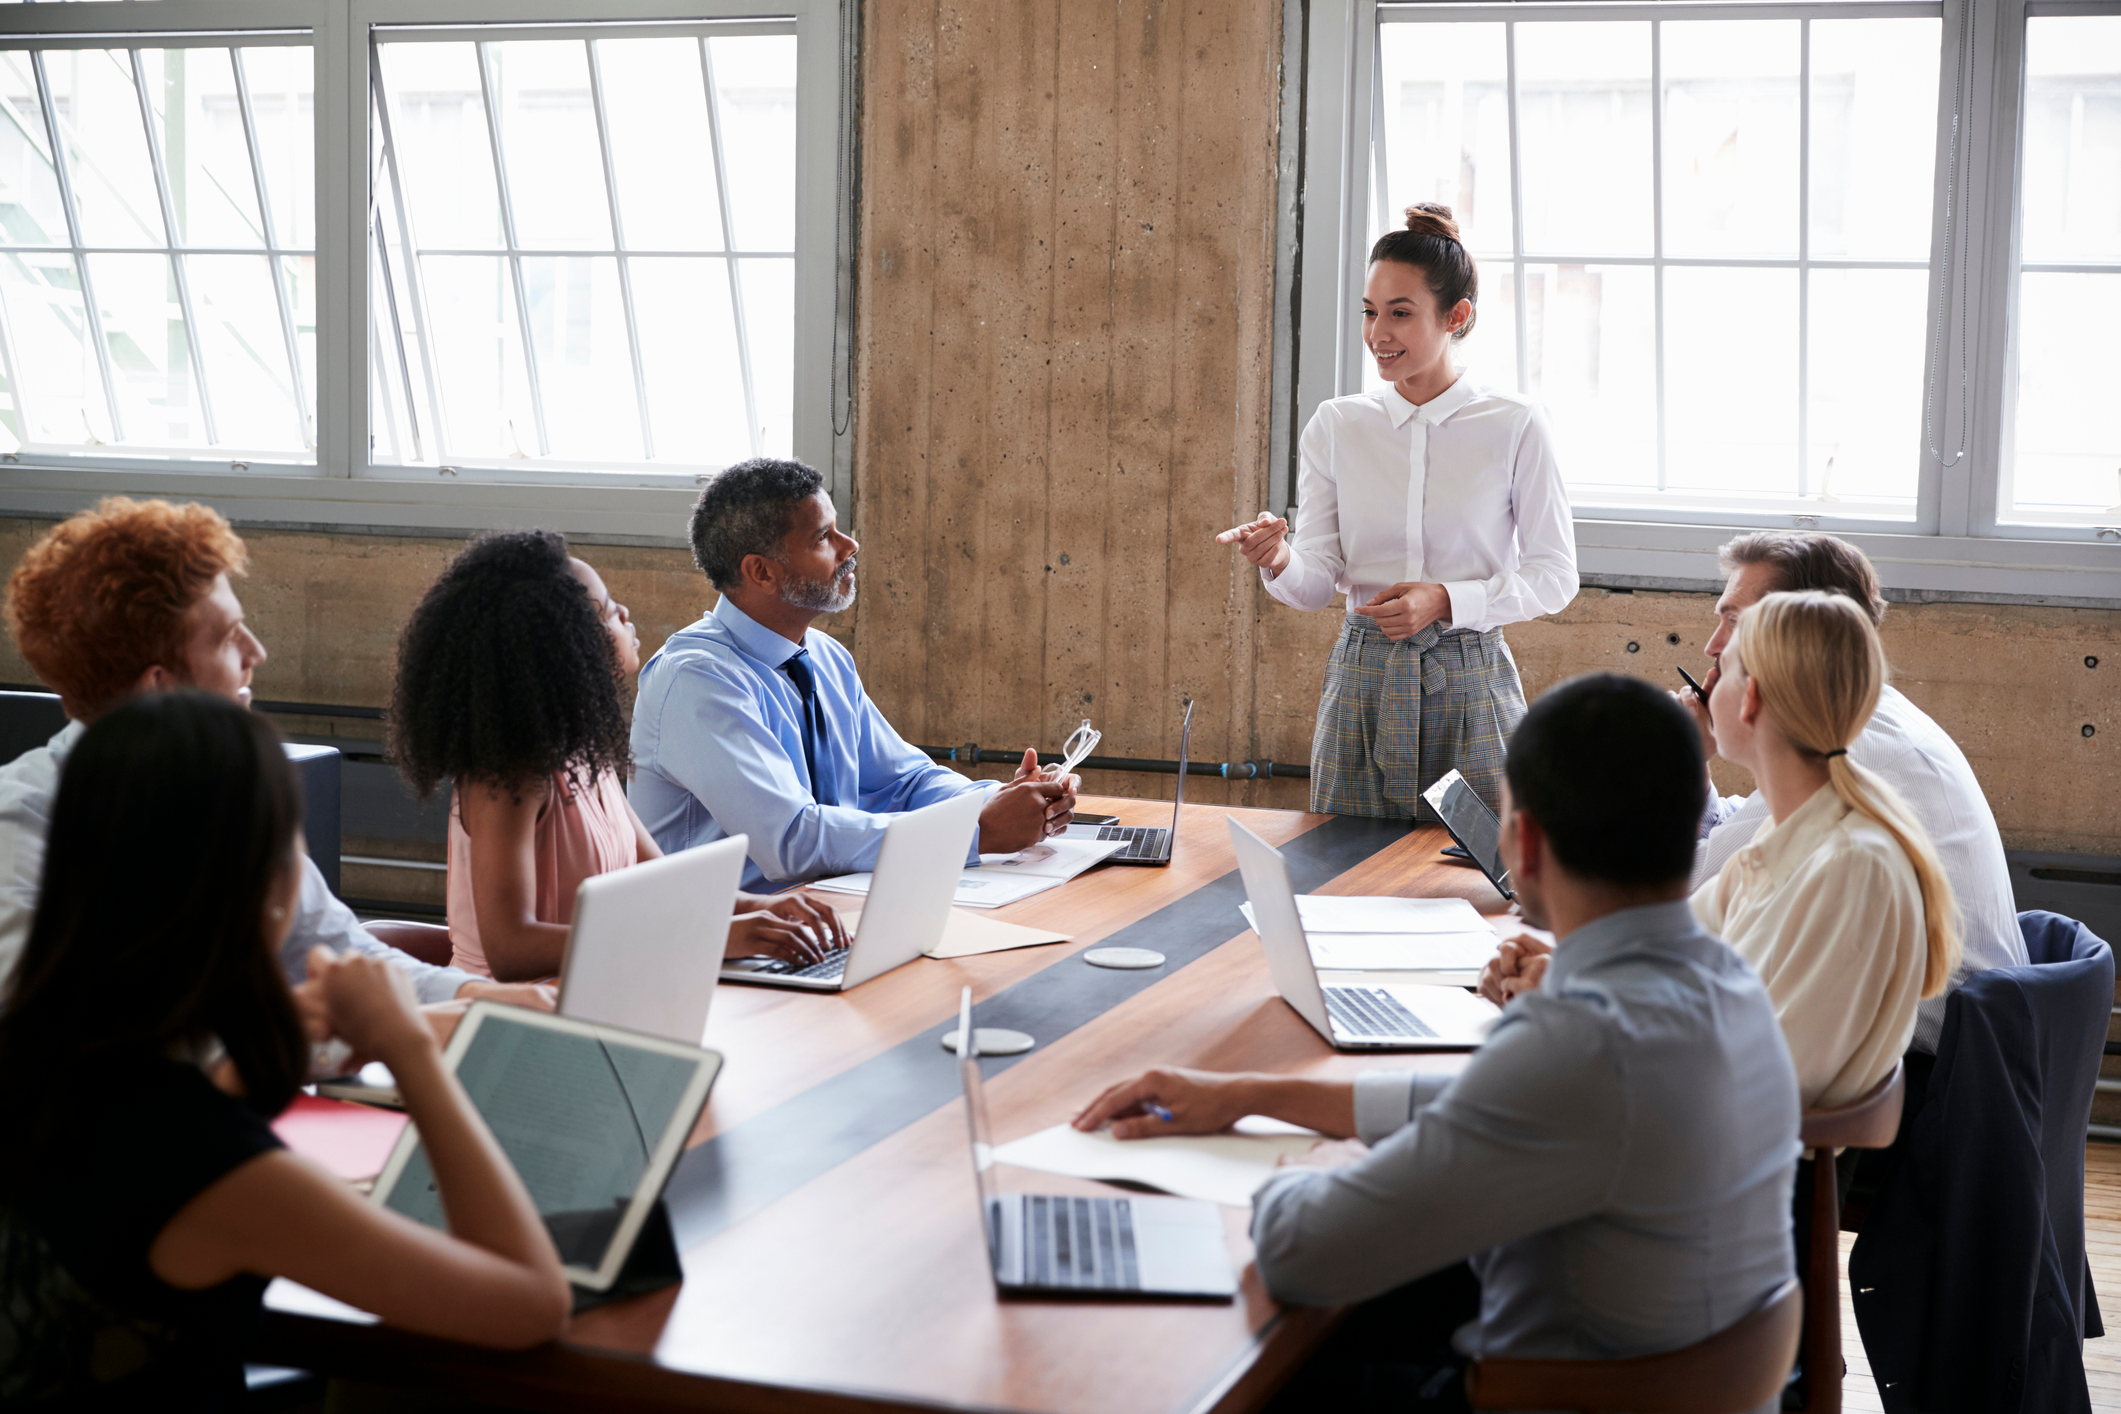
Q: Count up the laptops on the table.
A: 5